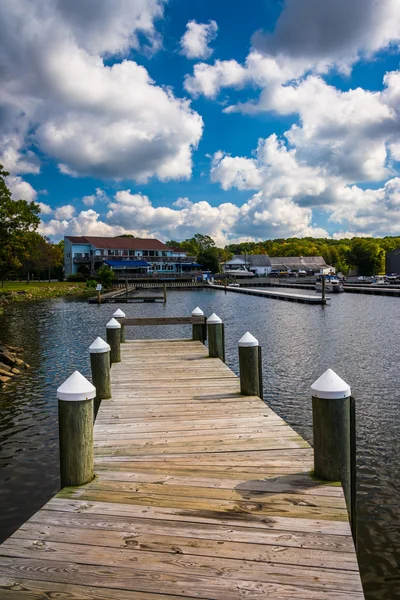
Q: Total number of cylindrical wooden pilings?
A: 8